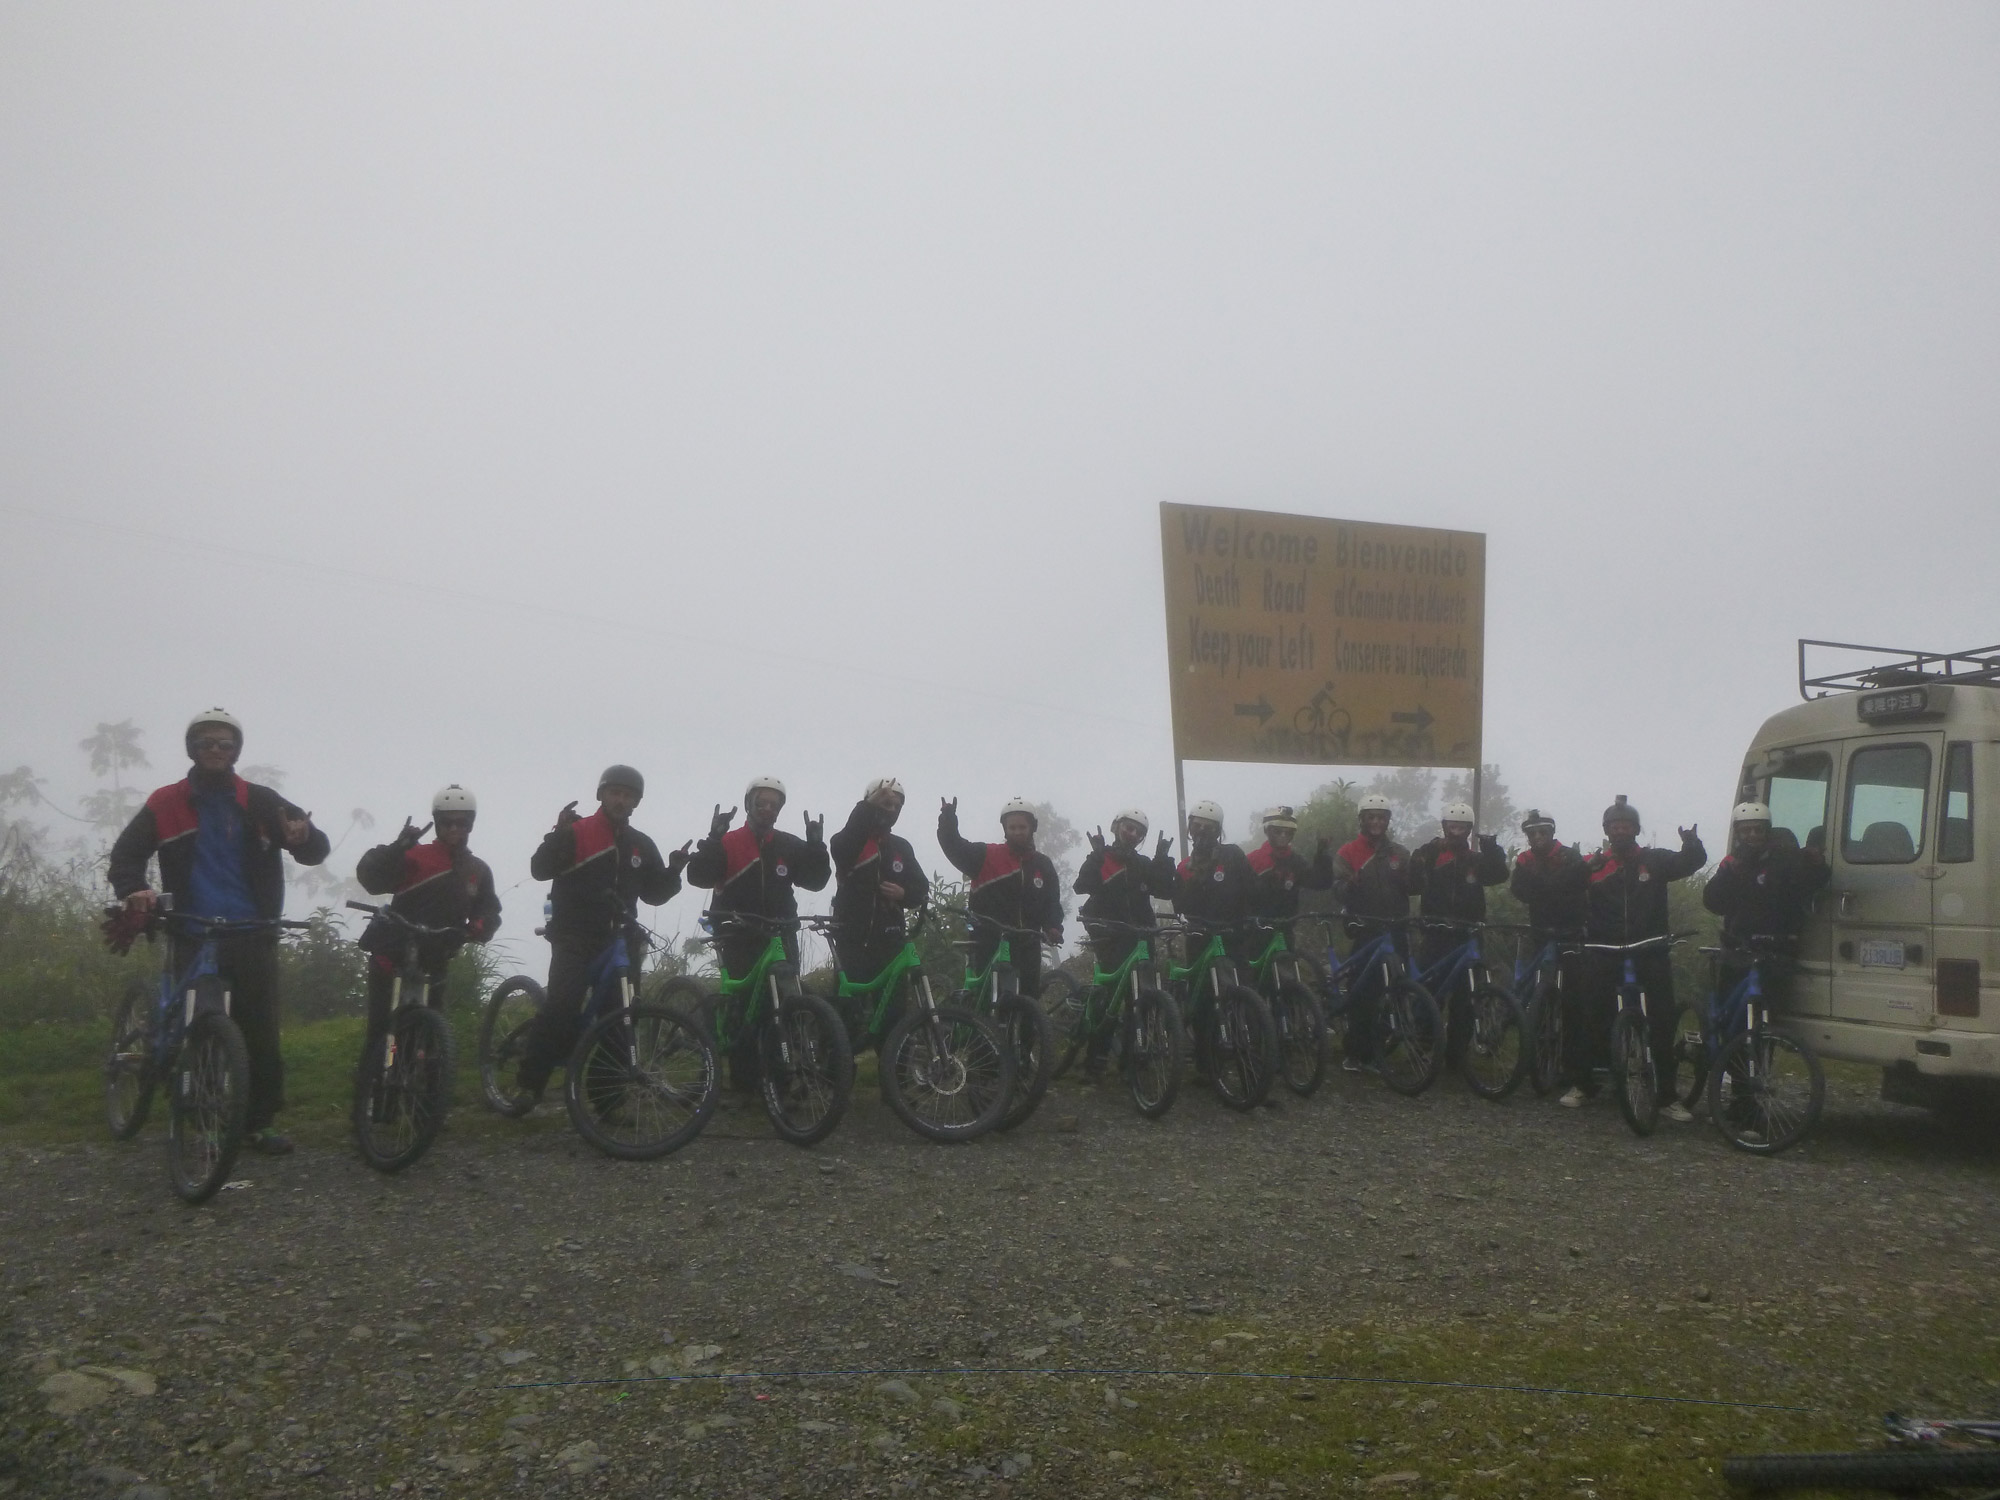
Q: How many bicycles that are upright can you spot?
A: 14